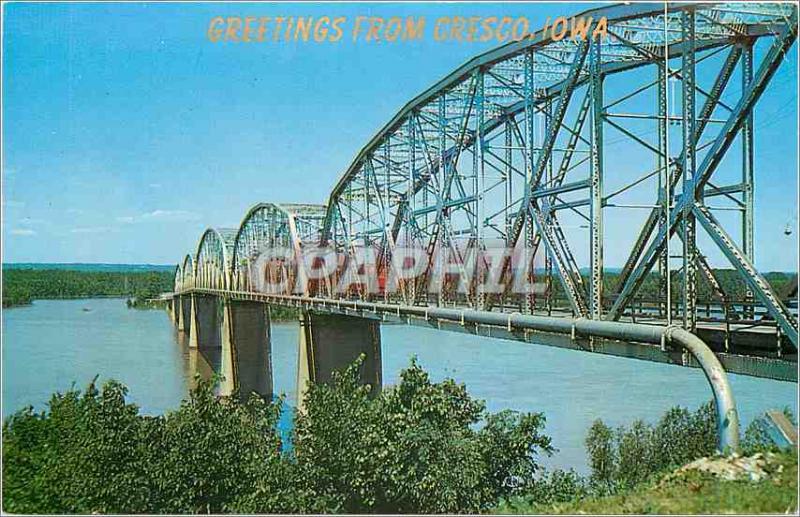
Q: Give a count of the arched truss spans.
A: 5